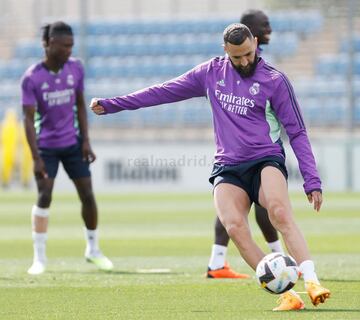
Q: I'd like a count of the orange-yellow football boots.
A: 2